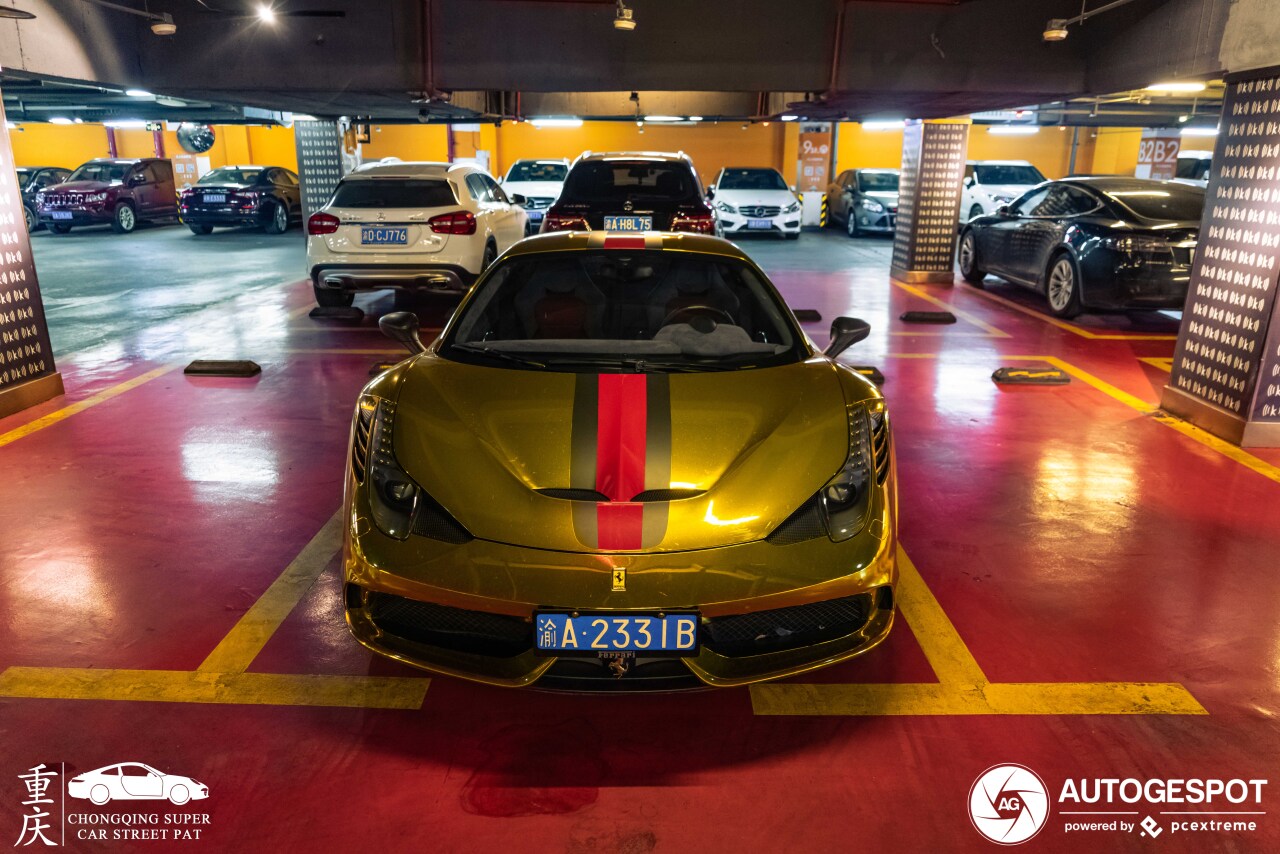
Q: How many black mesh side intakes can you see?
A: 2